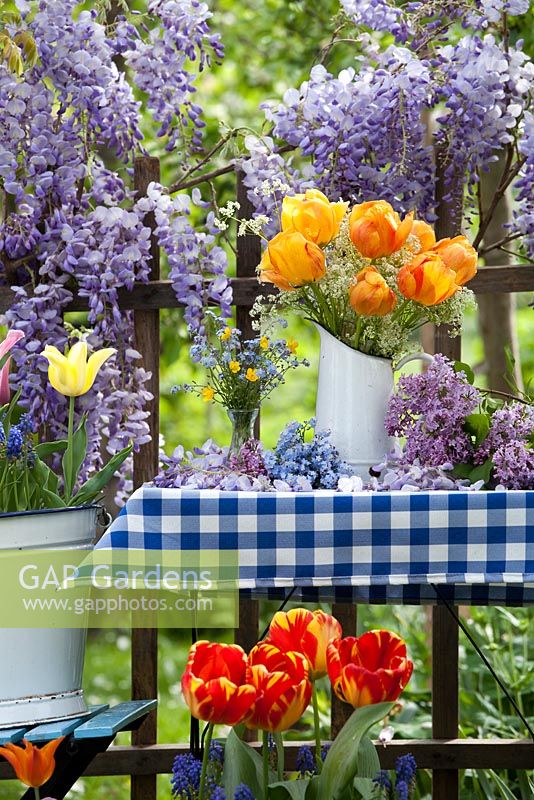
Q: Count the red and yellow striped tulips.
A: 4